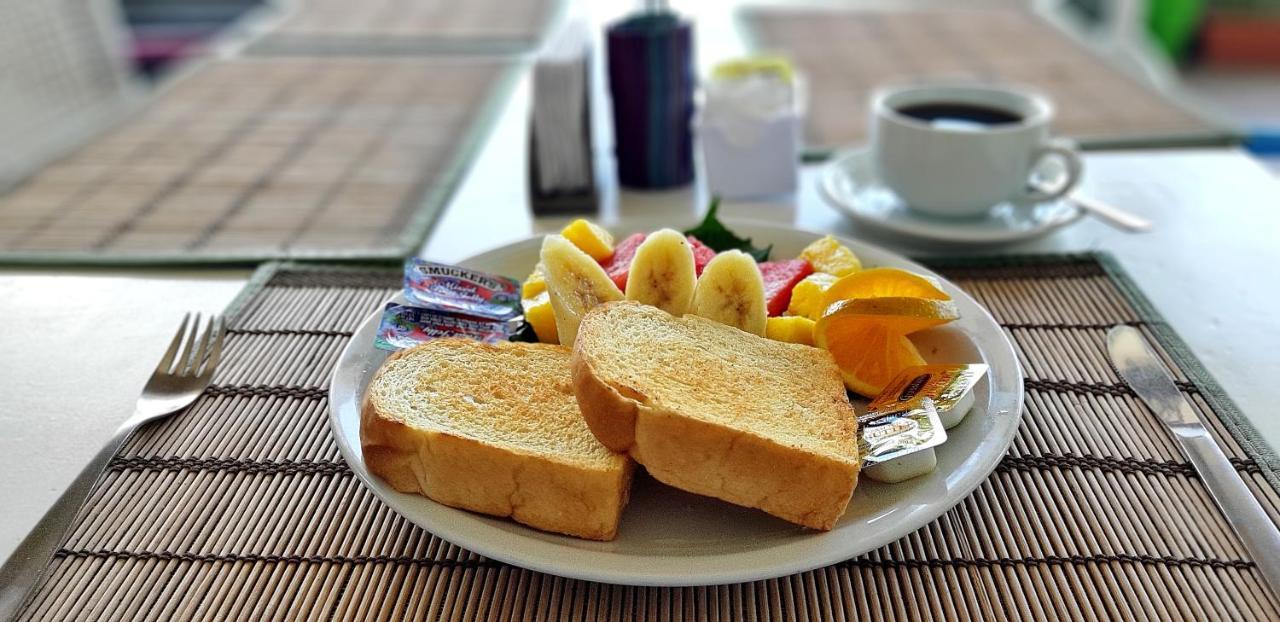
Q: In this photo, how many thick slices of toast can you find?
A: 2